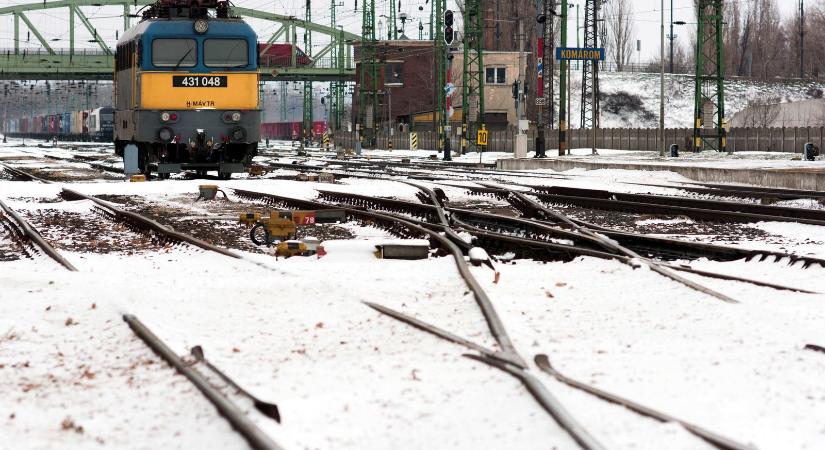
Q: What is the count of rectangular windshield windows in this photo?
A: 2